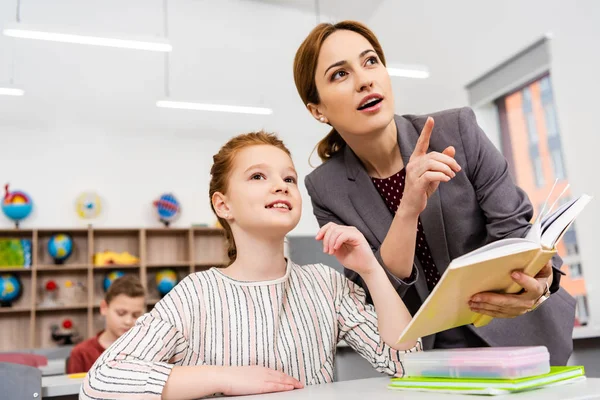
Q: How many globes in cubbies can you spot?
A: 4